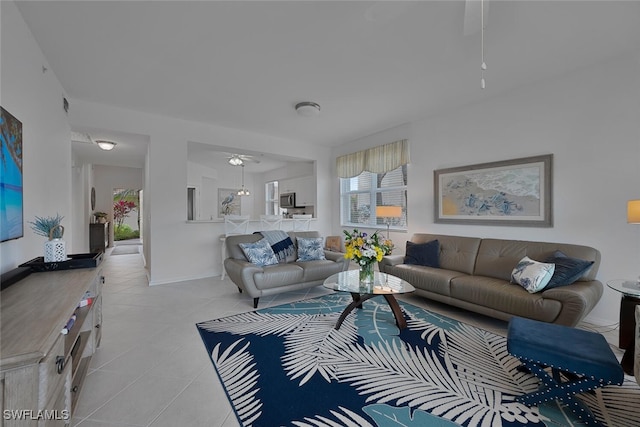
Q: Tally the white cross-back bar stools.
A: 3